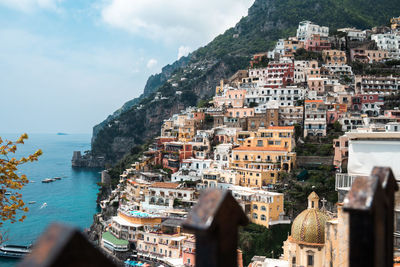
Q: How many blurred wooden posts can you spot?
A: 4